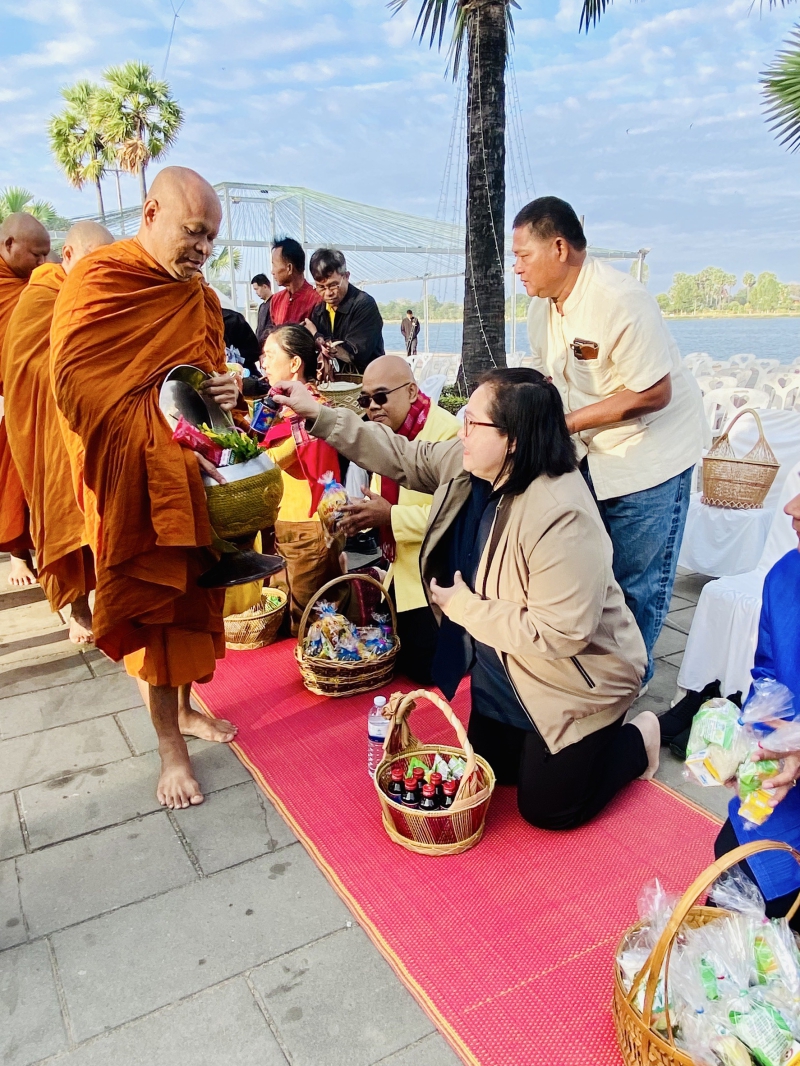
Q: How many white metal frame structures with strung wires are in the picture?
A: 1